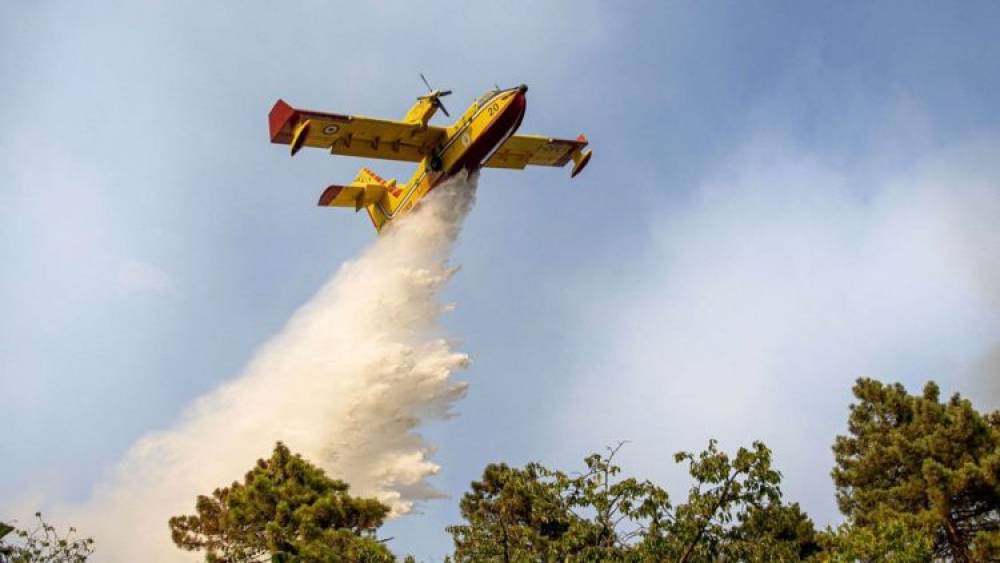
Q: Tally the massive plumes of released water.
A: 1